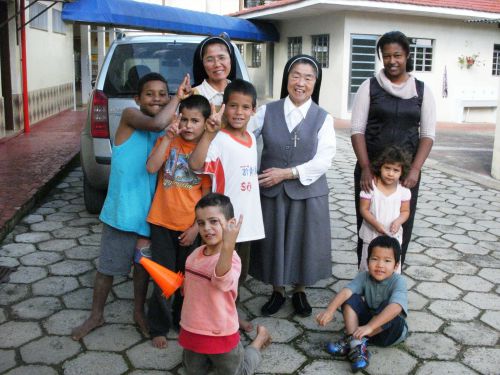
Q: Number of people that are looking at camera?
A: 9